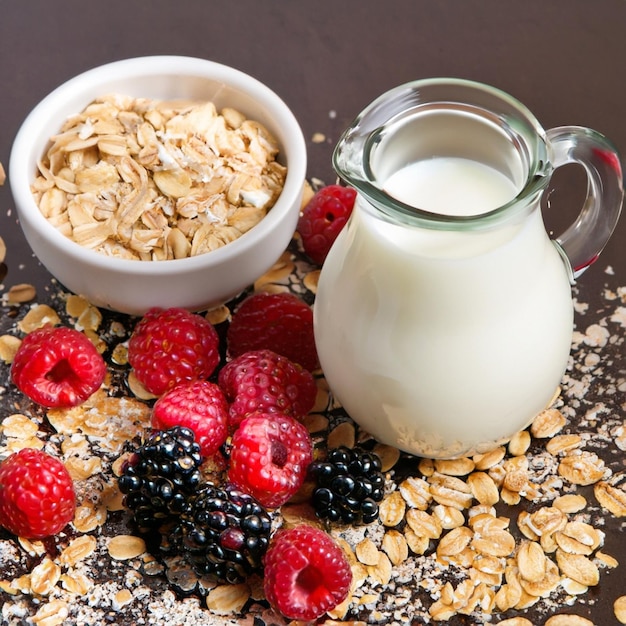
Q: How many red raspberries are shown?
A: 9